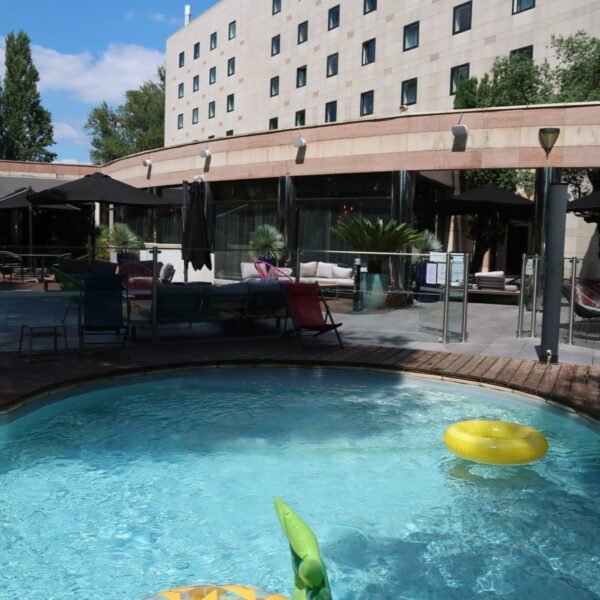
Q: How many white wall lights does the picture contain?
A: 4